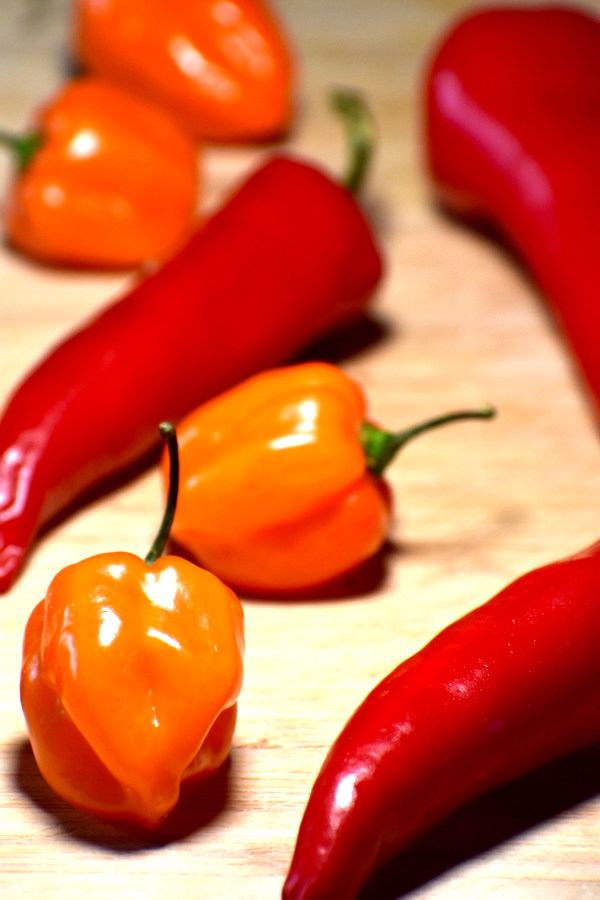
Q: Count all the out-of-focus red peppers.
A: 2